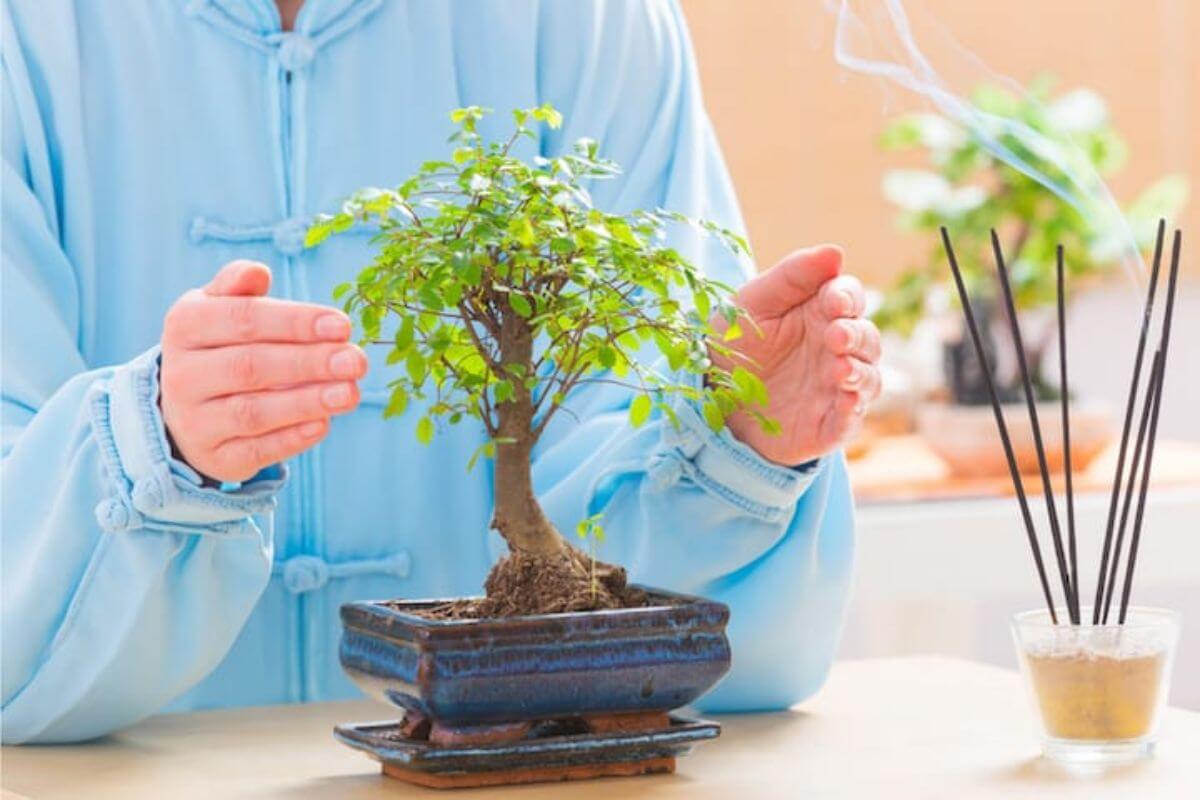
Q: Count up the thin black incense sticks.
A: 6